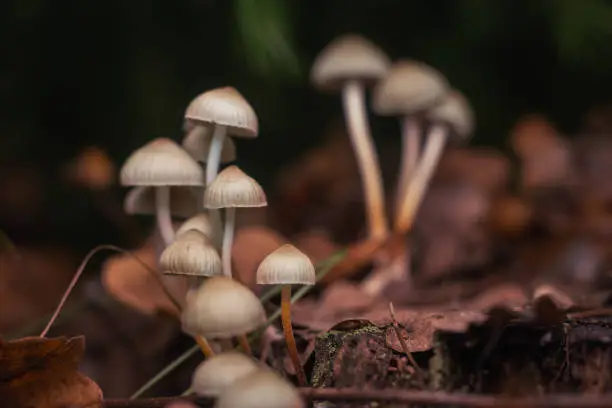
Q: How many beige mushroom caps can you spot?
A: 14